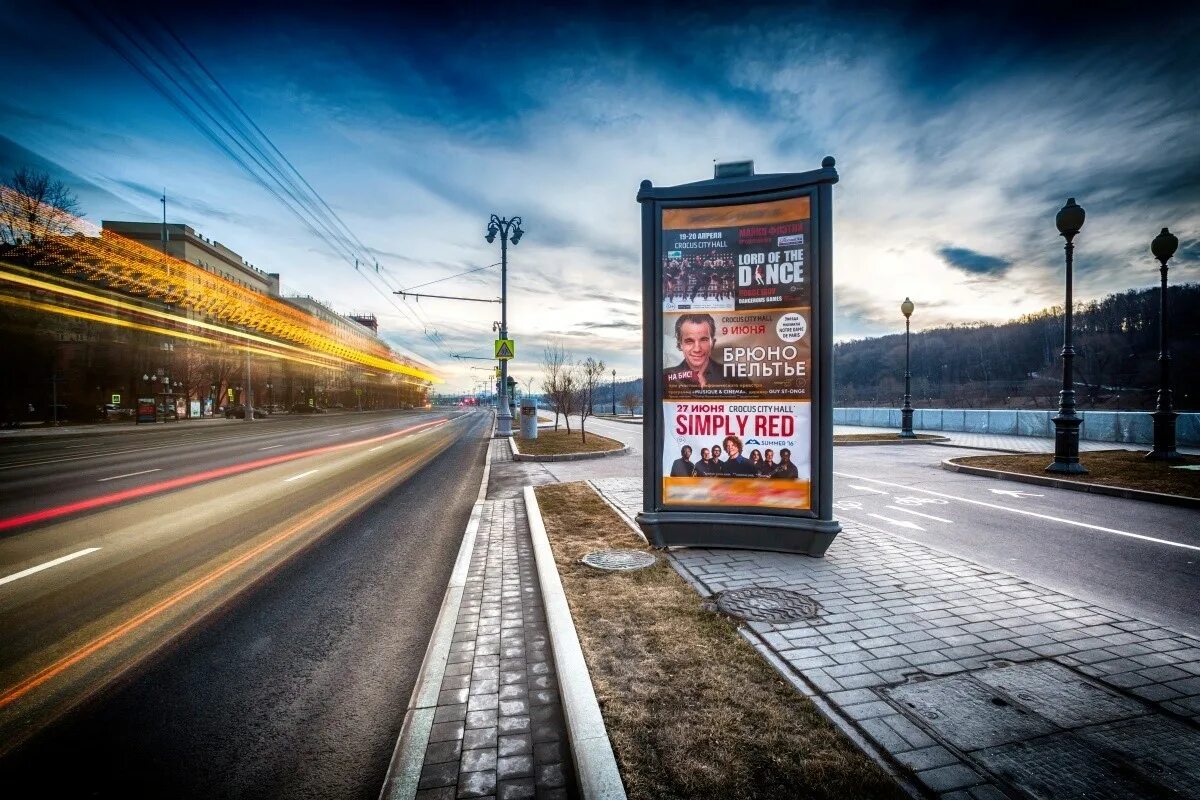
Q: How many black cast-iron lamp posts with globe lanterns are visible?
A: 3